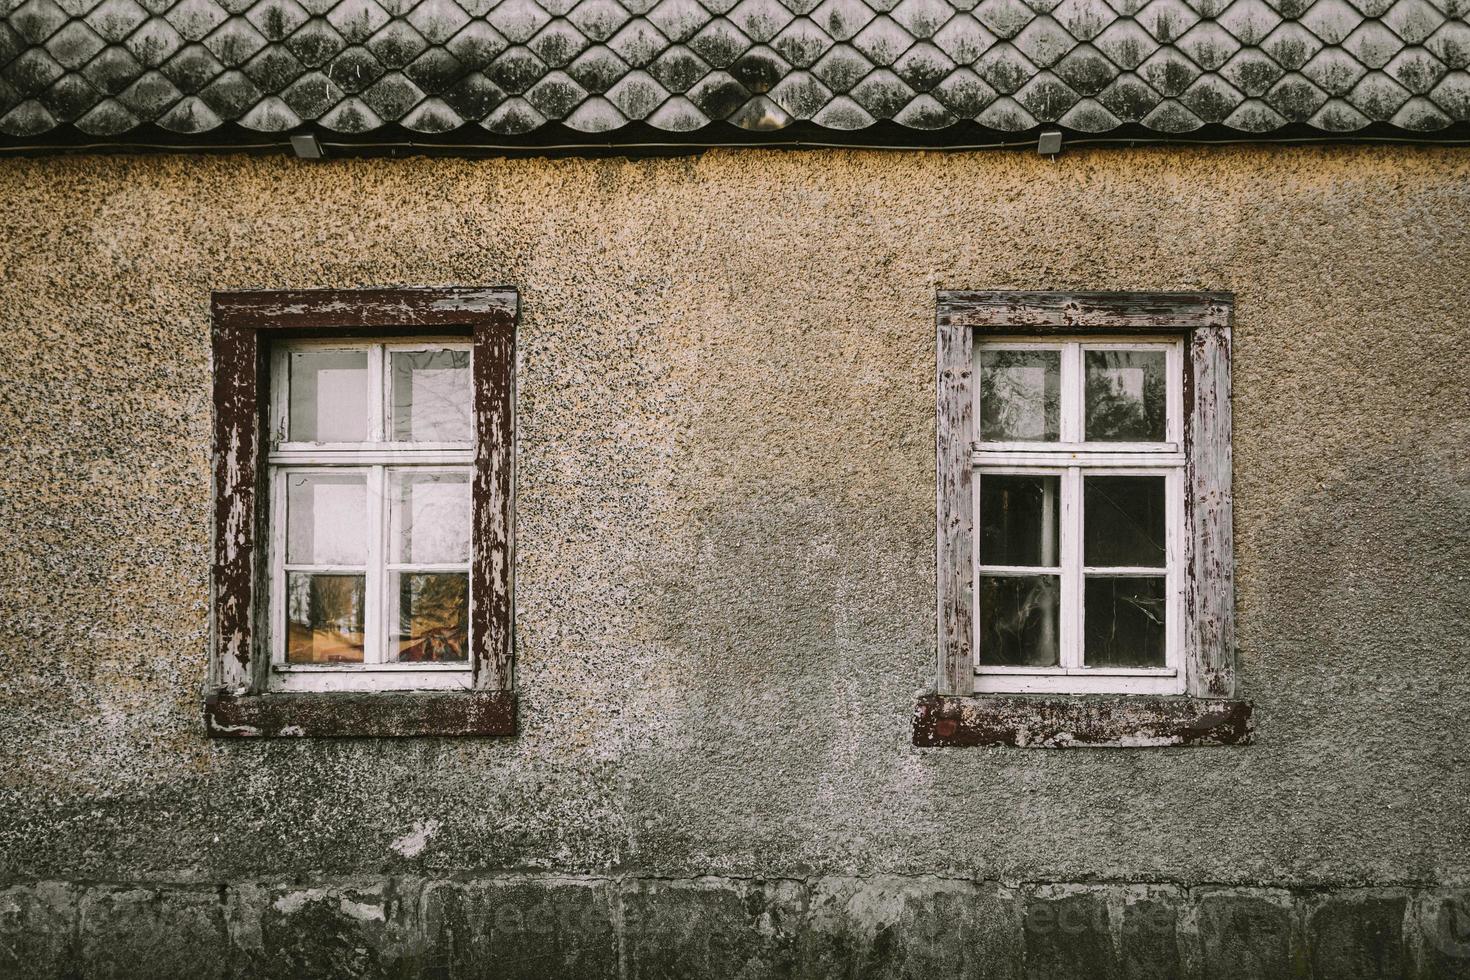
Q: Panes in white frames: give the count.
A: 12